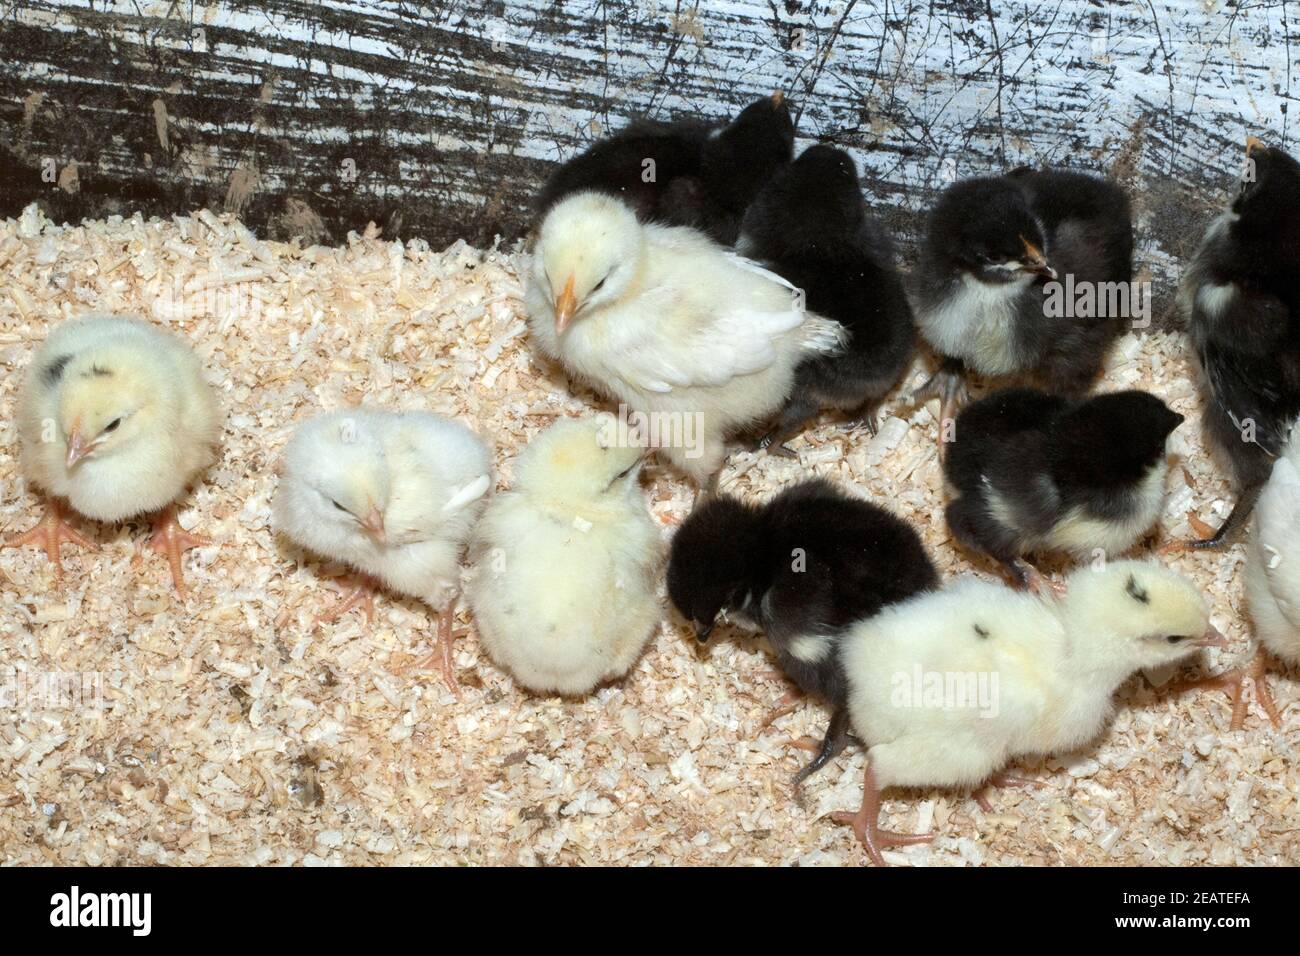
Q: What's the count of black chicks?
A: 6